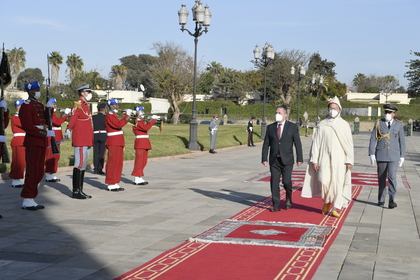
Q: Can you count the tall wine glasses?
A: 0